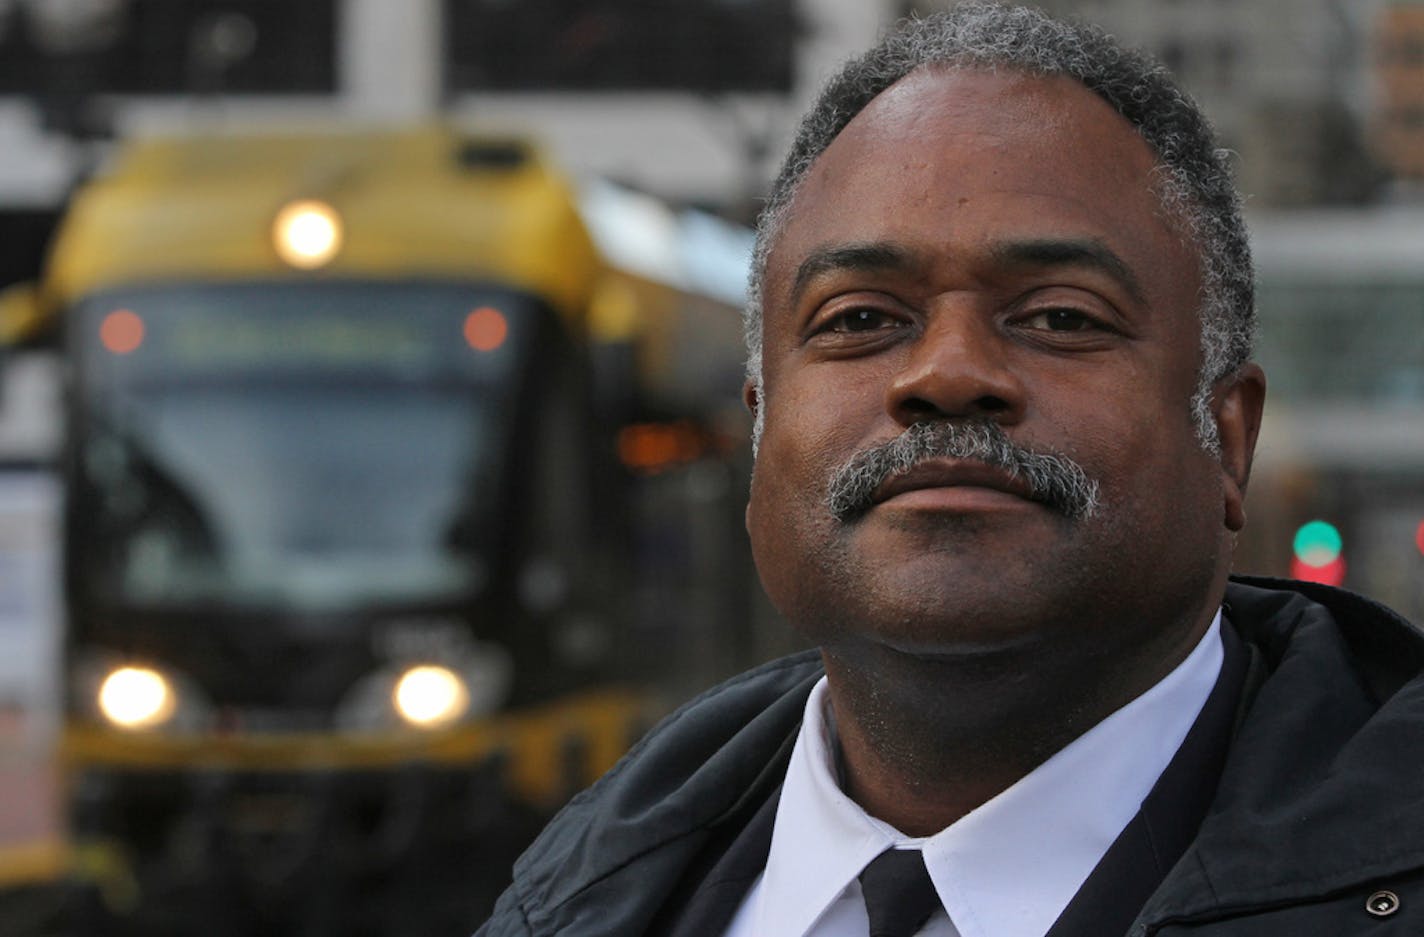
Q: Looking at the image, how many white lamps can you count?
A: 3